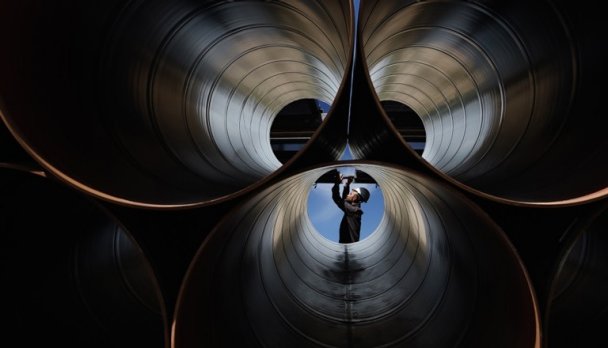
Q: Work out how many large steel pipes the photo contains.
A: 5